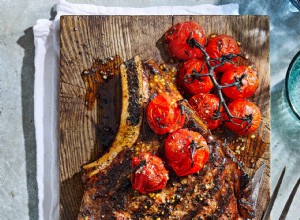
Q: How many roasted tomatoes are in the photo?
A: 9